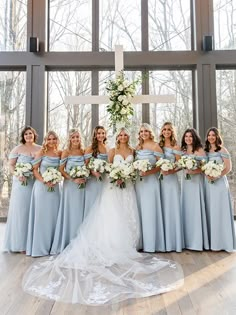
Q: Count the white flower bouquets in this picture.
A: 9